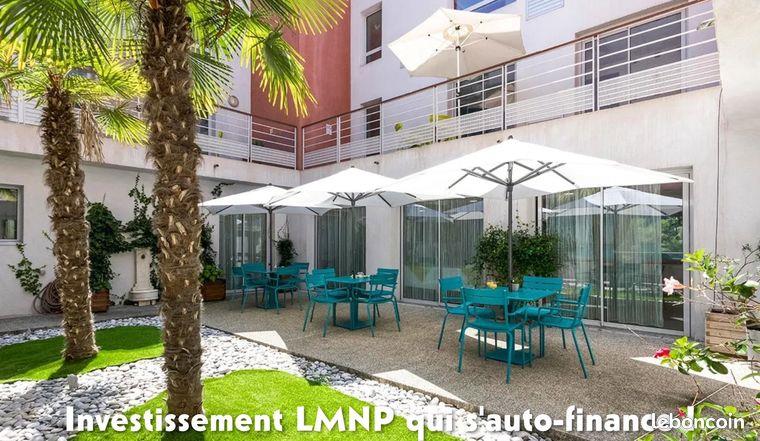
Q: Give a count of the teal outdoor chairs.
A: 12